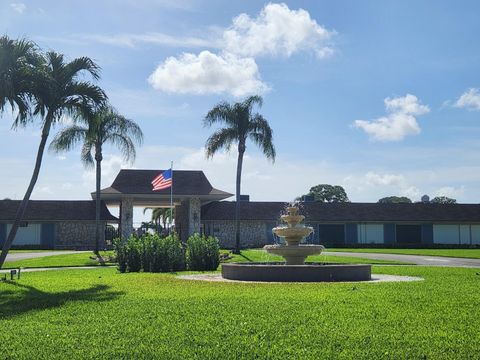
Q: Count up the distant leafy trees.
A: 3